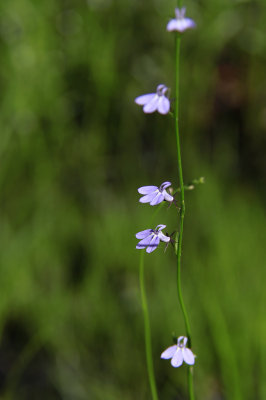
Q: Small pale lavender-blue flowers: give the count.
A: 5